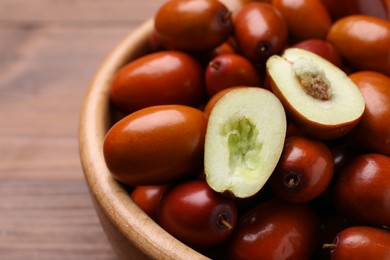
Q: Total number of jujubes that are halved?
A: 2